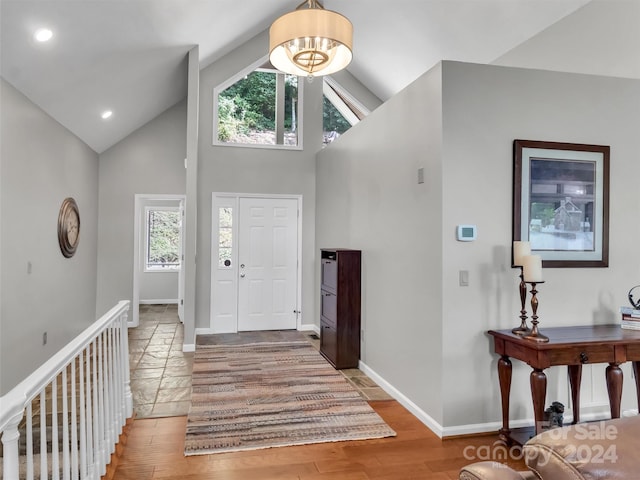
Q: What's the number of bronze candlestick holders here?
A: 2